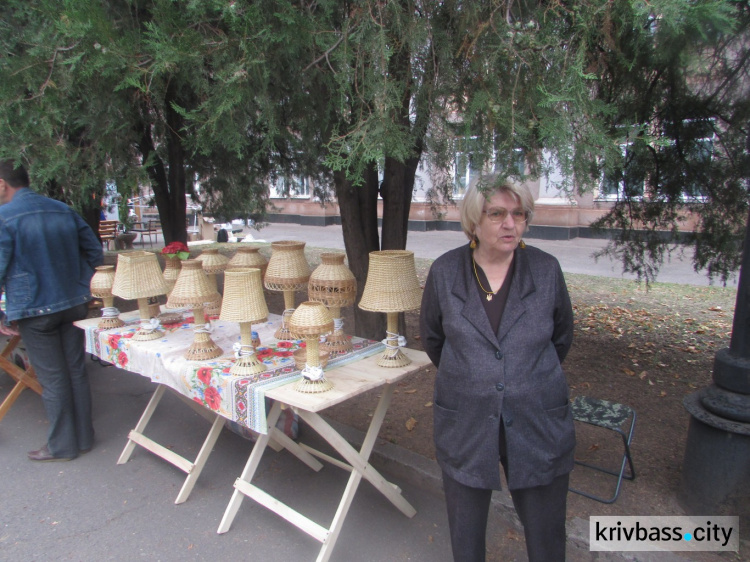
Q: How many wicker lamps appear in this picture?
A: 10